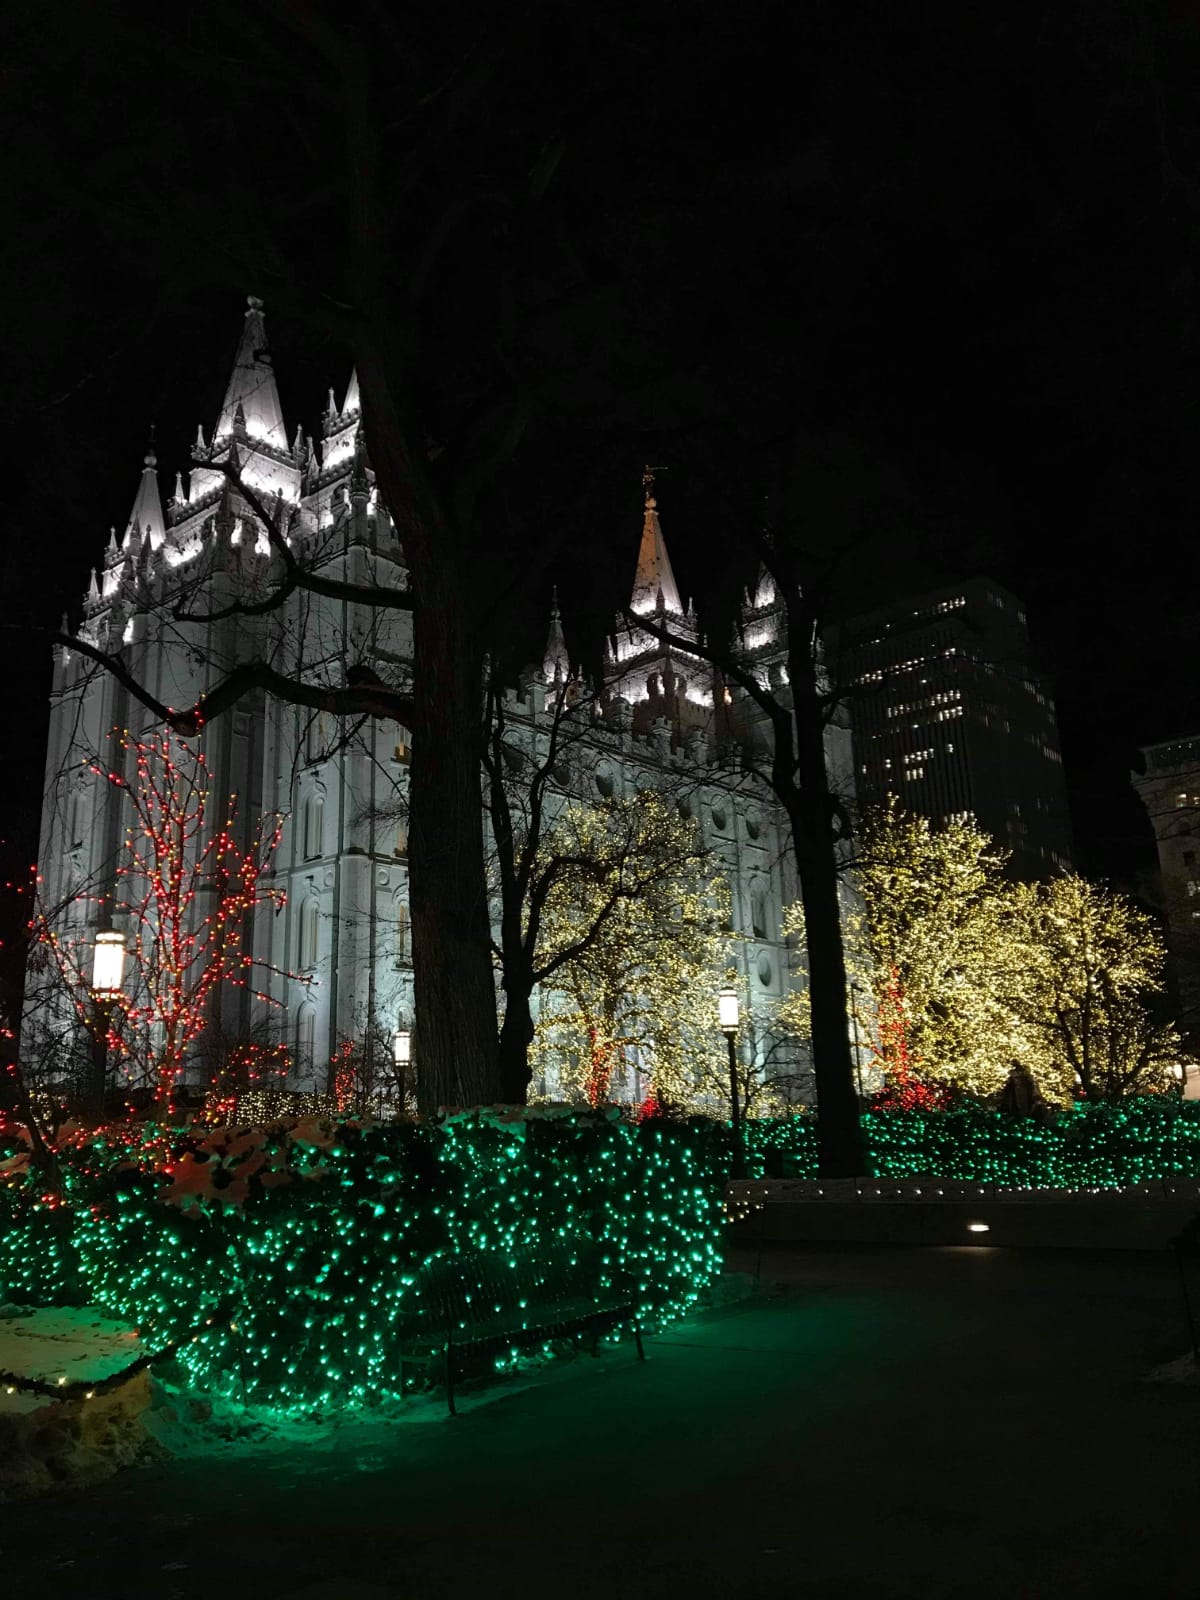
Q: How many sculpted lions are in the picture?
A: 0